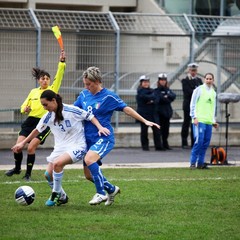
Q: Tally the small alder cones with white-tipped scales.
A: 0